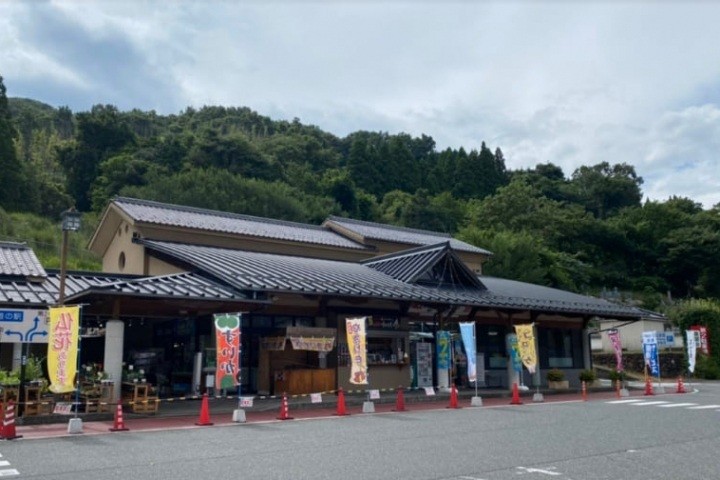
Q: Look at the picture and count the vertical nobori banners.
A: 11